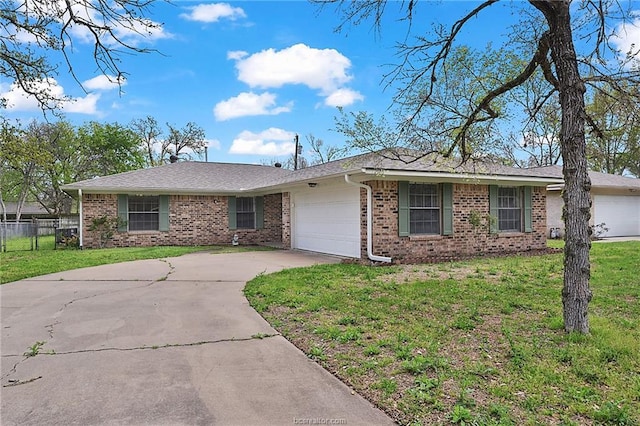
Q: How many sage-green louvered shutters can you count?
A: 8